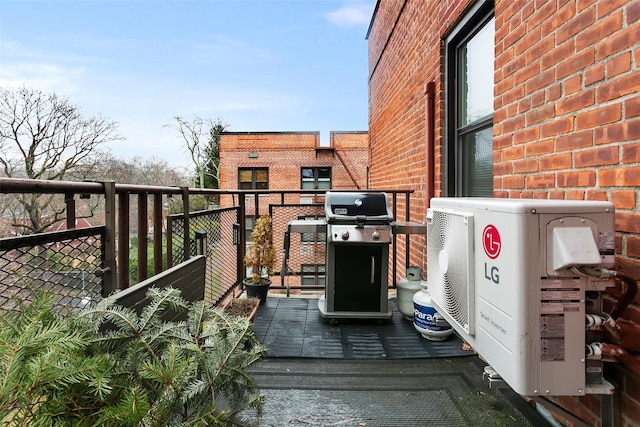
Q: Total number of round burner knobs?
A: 2